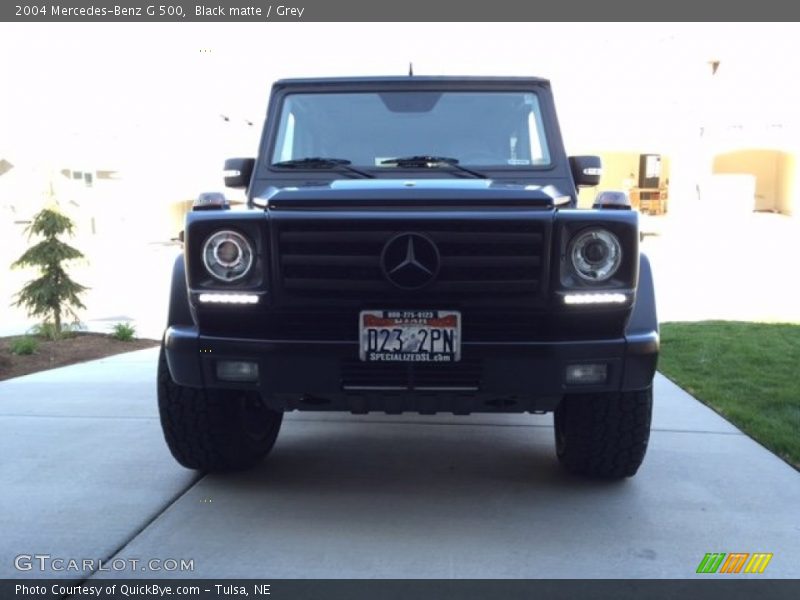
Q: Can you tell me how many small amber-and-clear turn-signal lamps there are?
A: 2